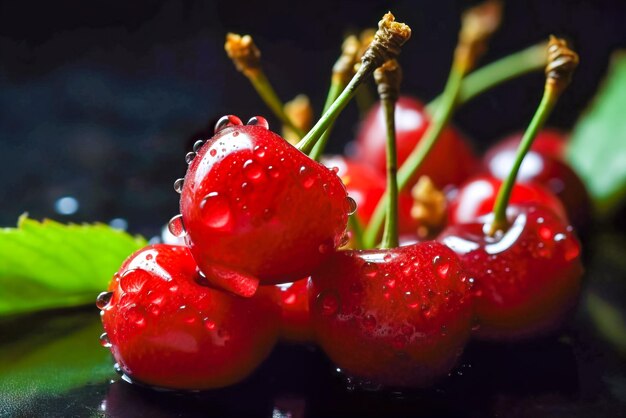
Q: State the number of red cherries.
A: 9